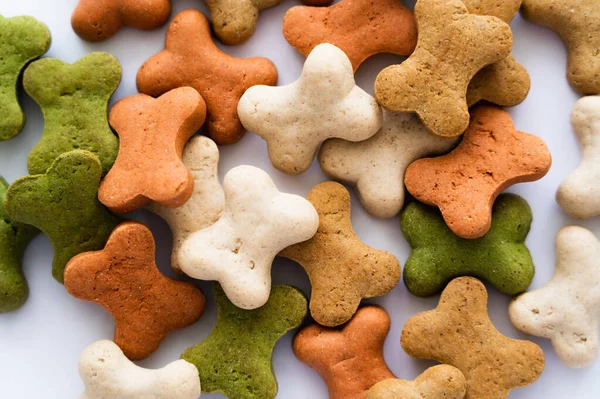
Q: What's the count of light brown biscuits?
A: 7